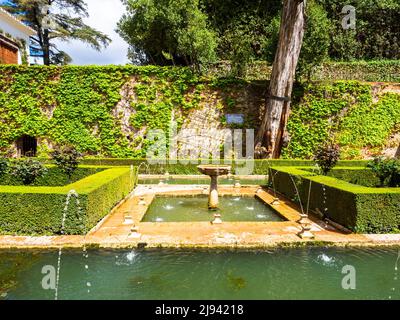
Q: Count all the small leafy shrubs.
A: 4